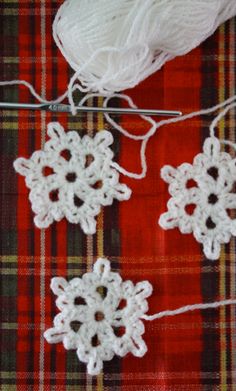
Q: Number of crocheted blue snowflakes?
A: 0